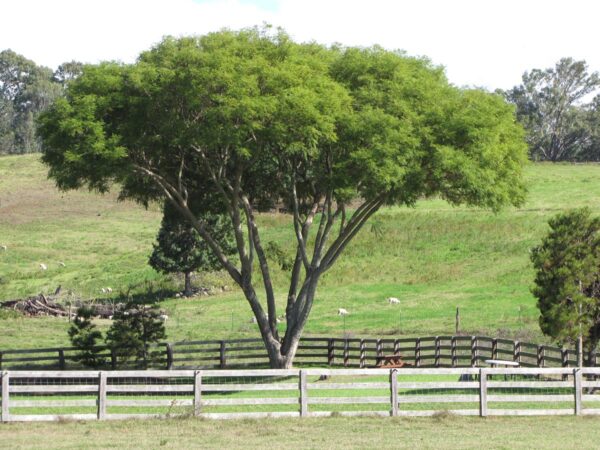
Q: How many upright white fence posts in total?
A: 7